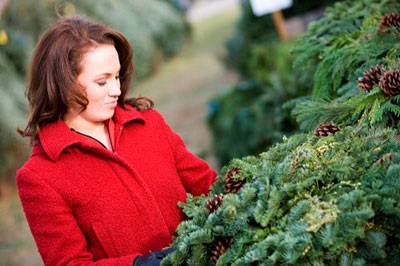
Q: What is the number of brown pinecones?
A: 7